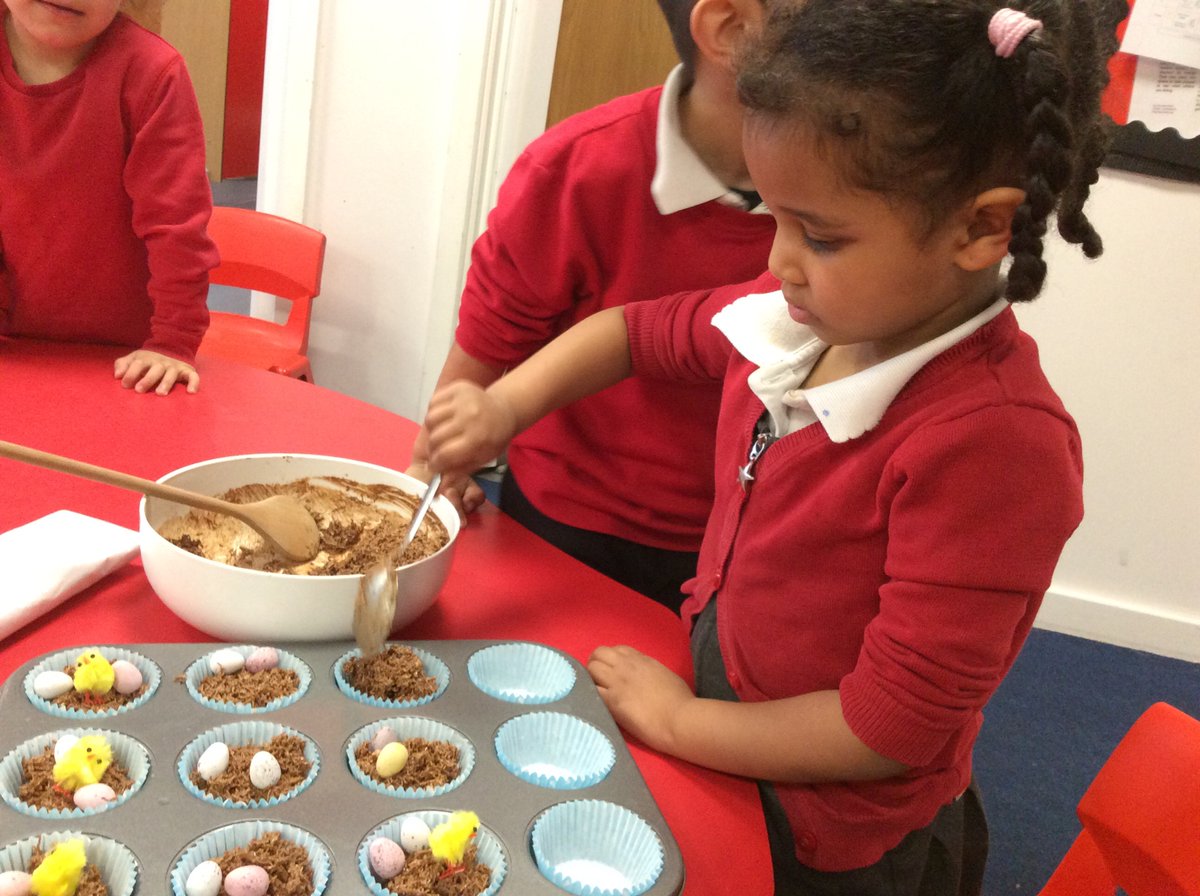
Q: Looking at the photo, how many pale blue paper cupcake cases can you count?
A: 12